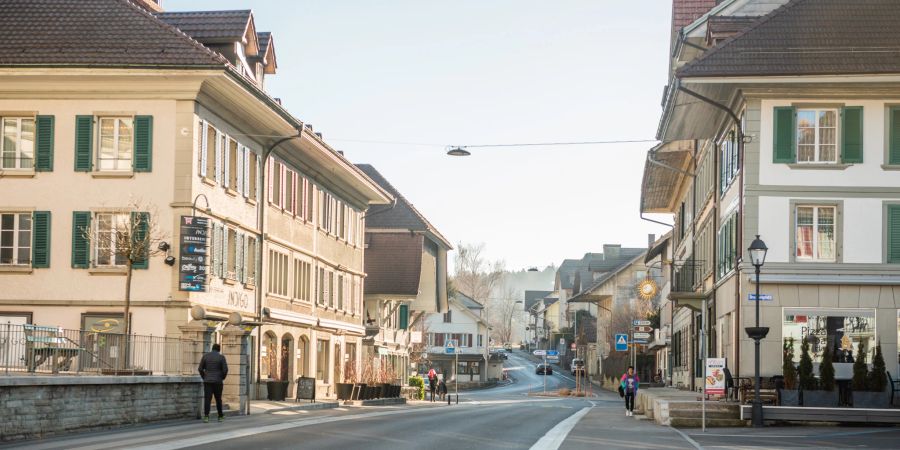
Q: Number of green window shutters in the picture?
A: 11